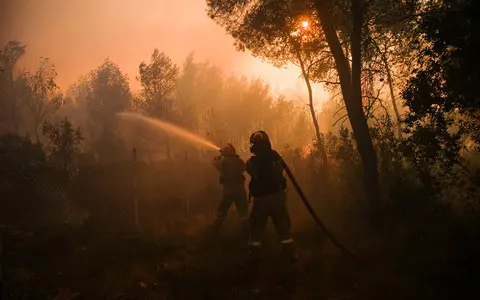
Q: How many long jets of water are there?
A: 1